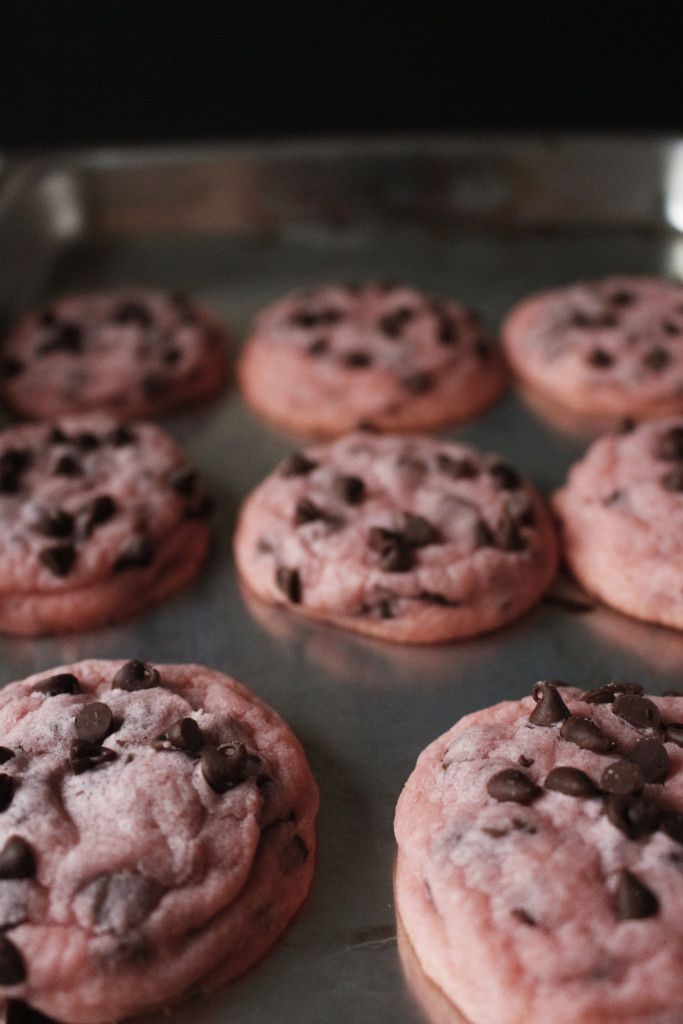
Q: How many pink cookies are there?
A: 8